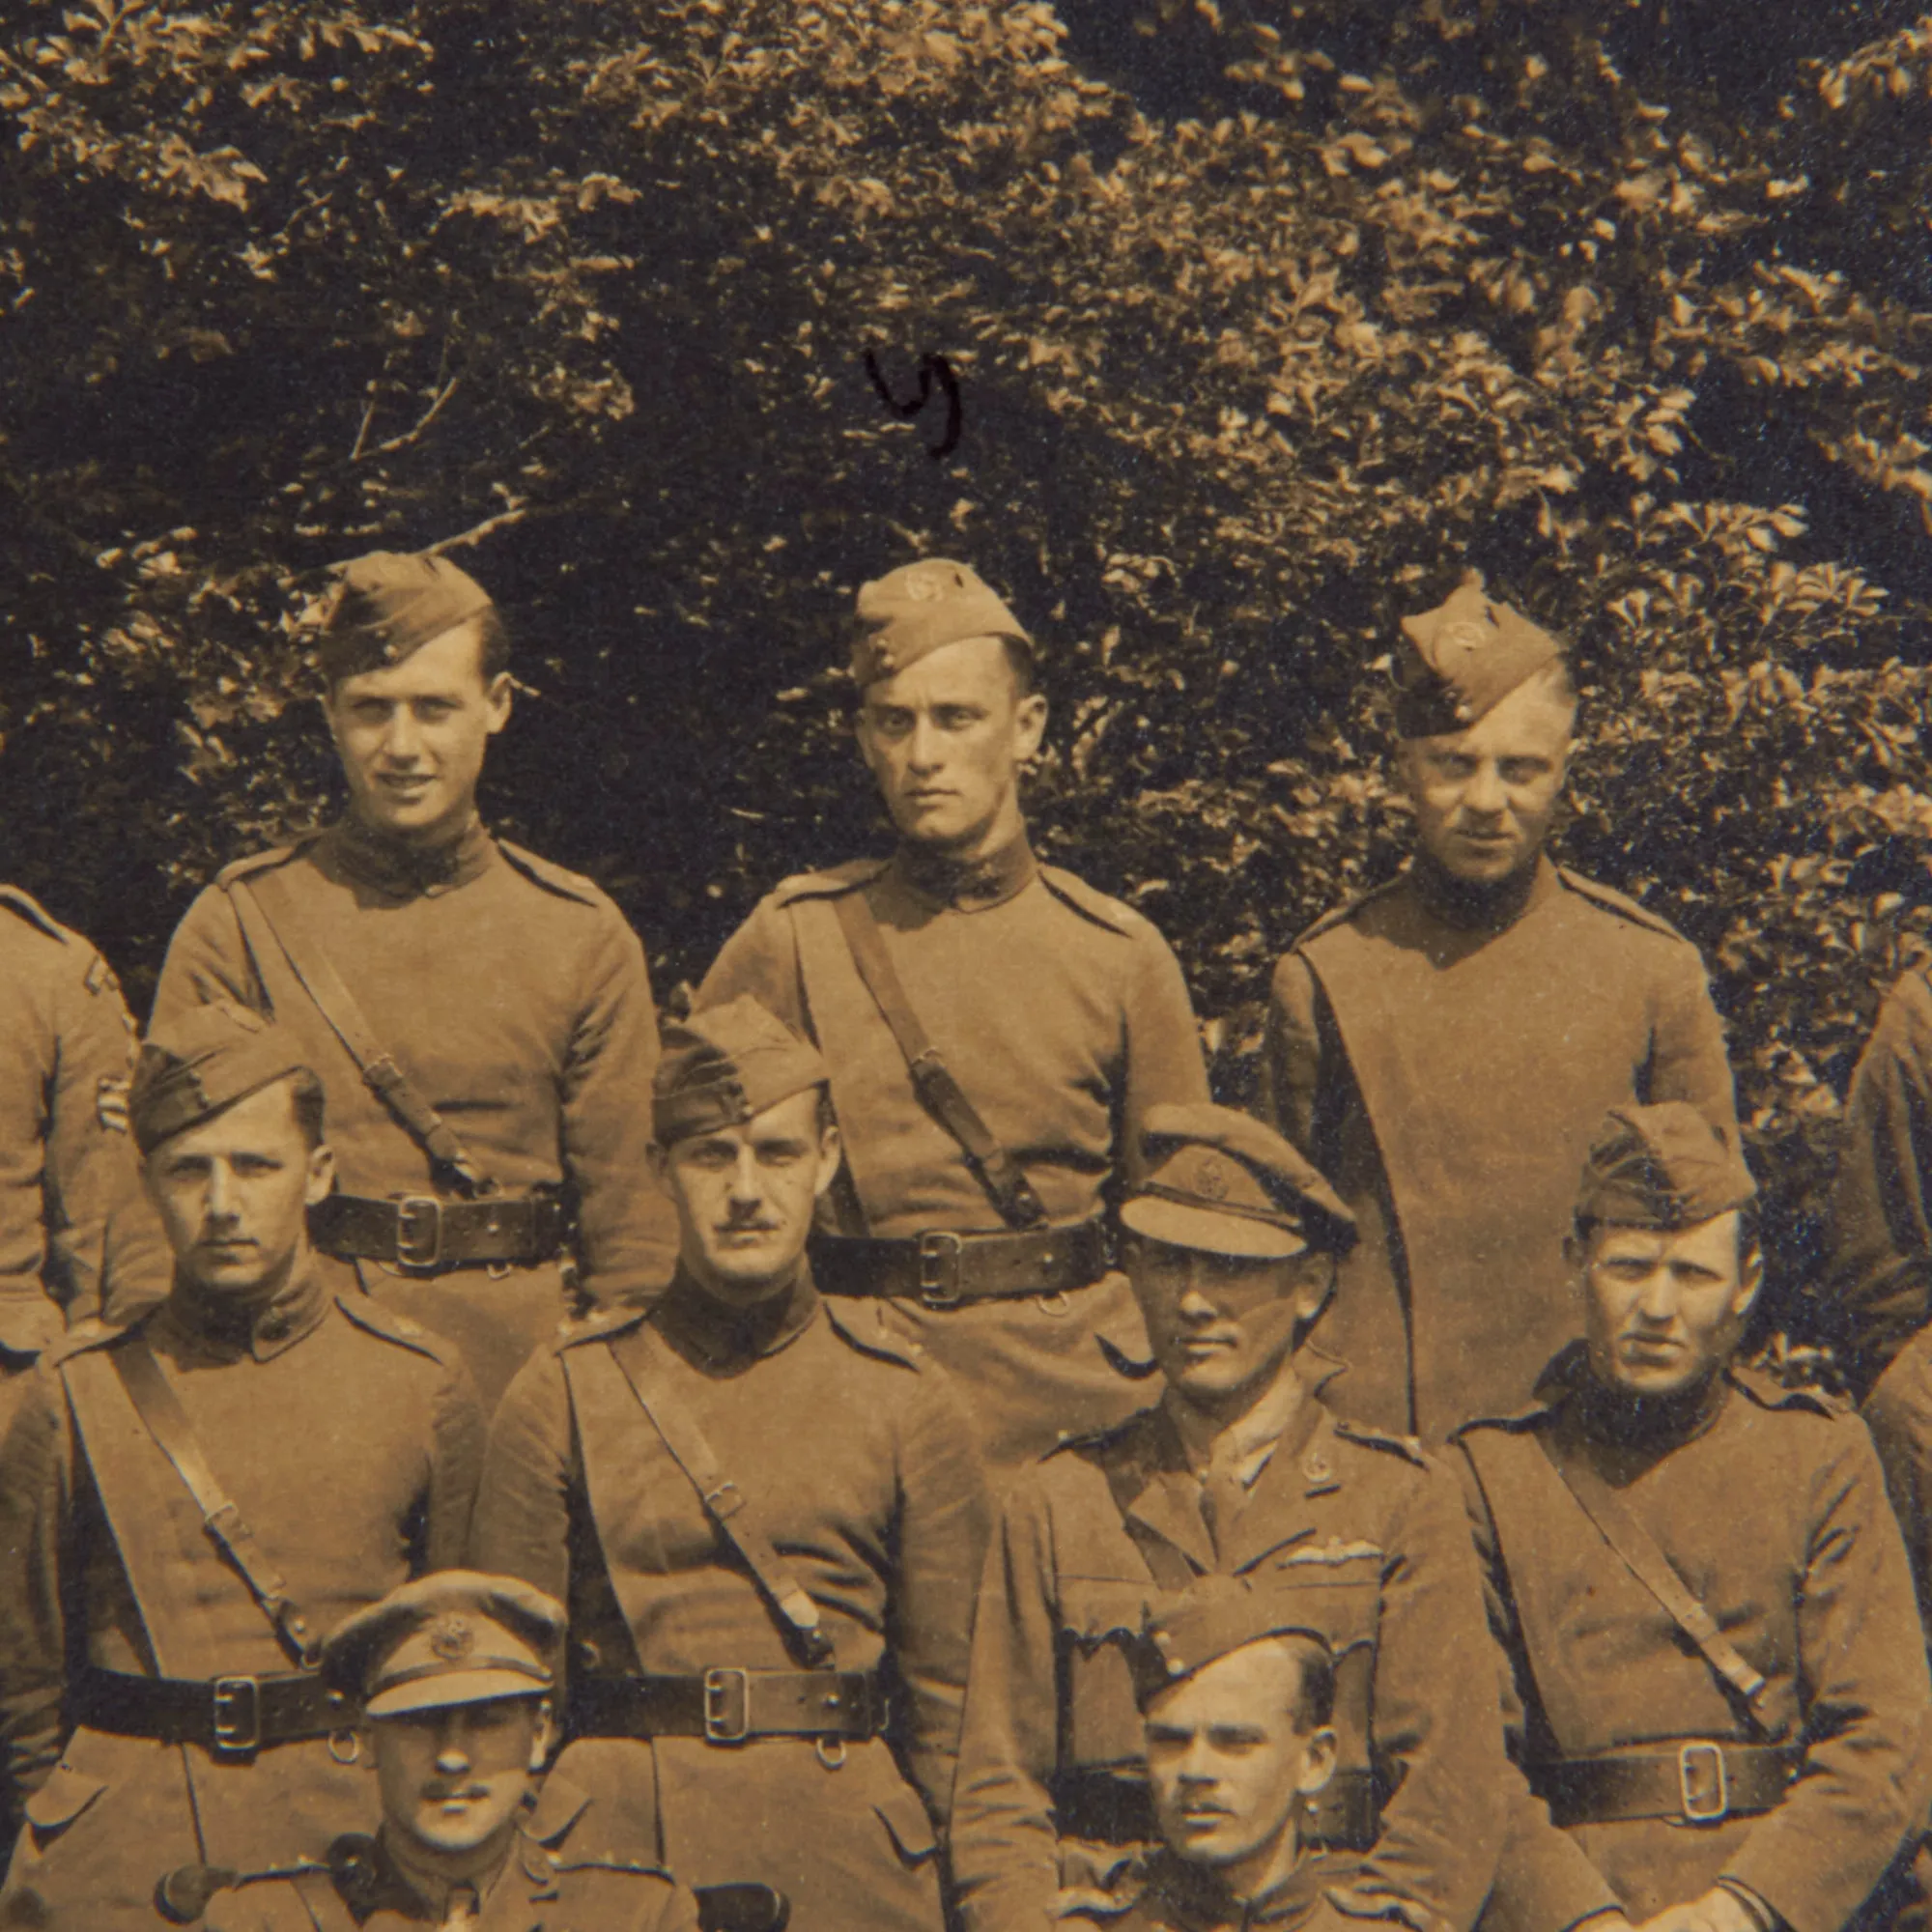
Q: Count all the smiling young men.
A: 1